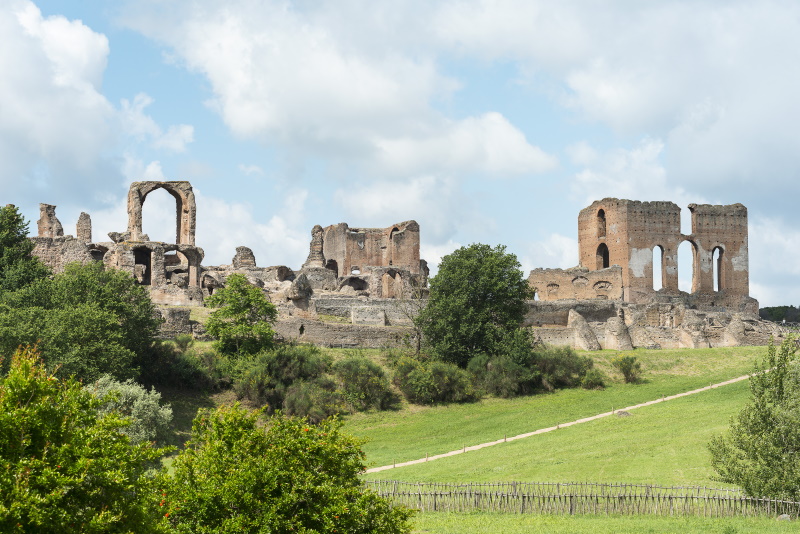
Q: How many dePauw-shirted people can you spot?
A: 0